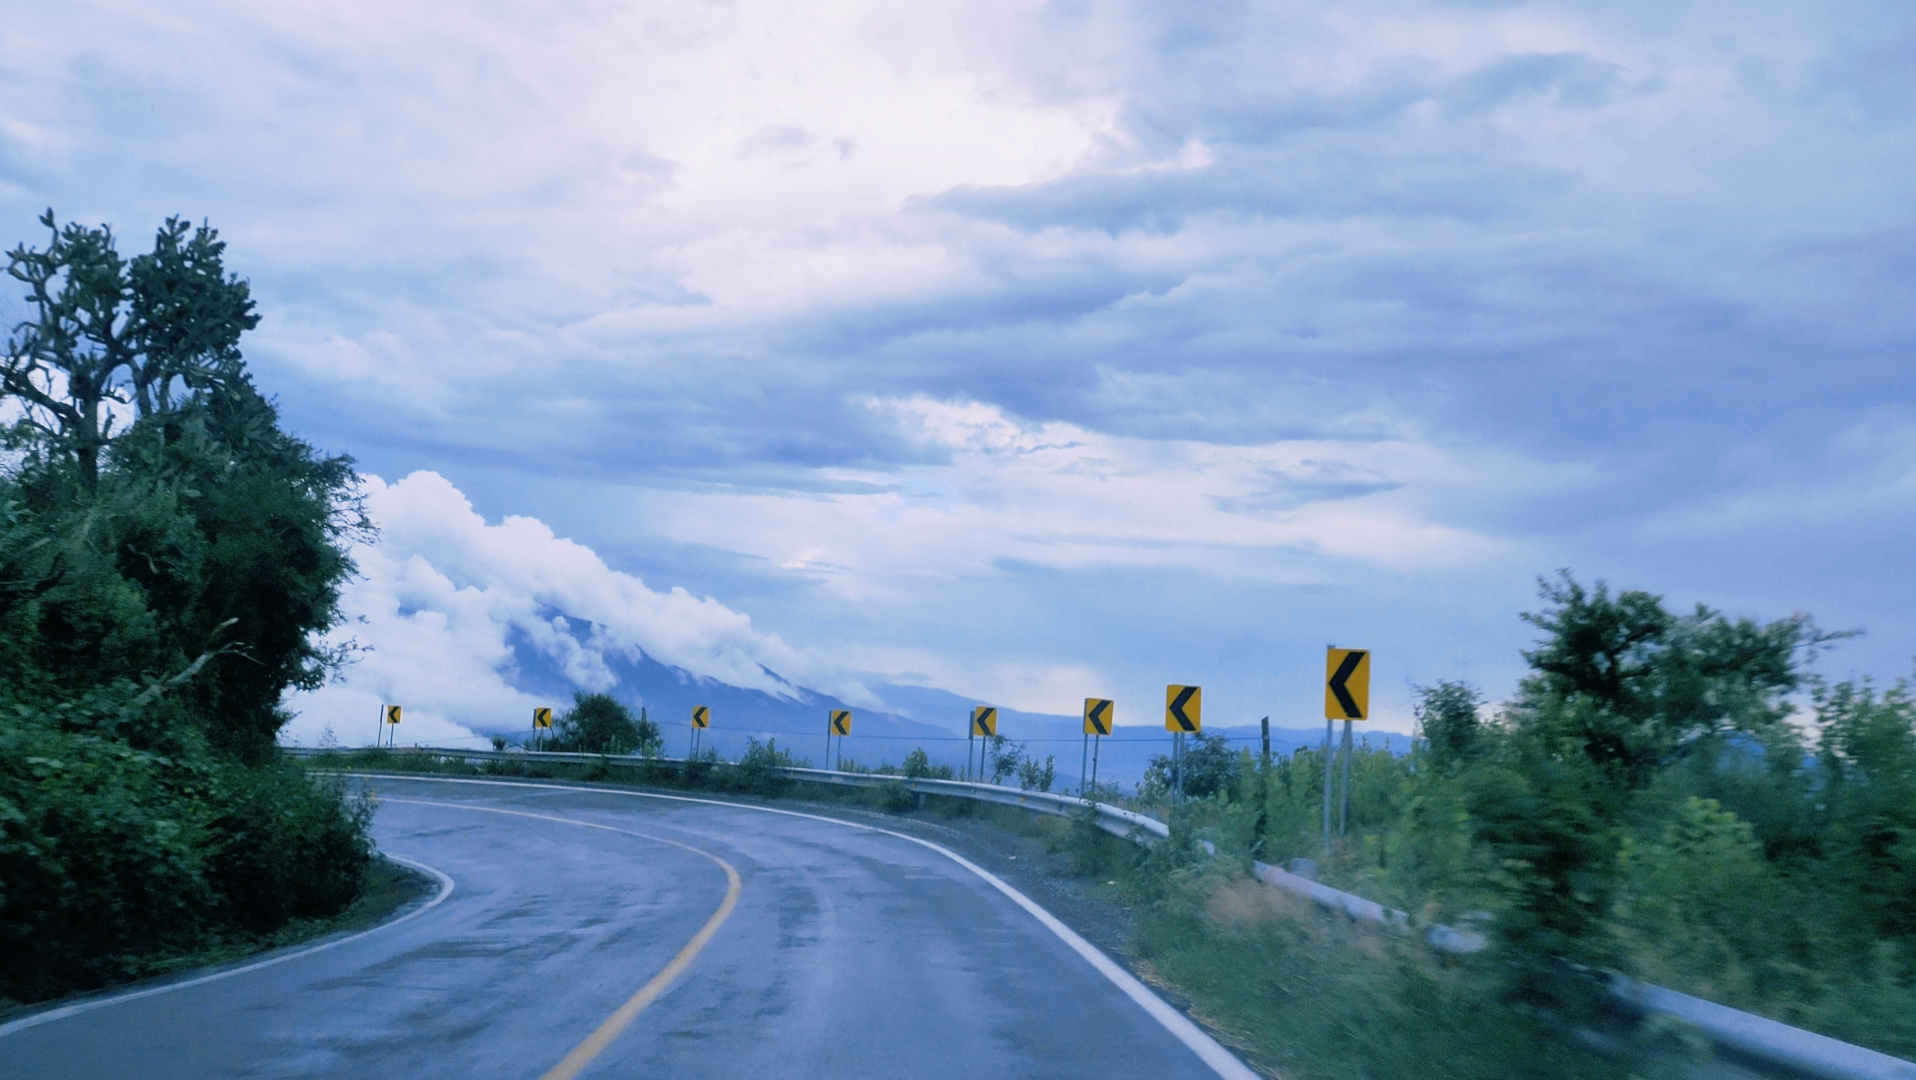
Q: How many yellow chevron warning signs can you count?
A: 8